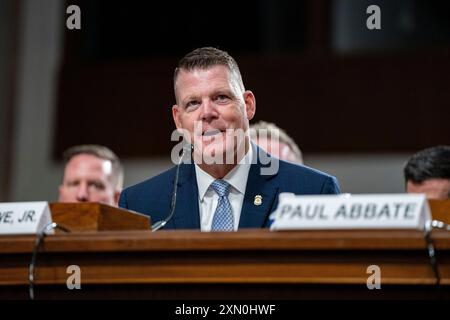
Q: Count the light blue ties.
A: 1